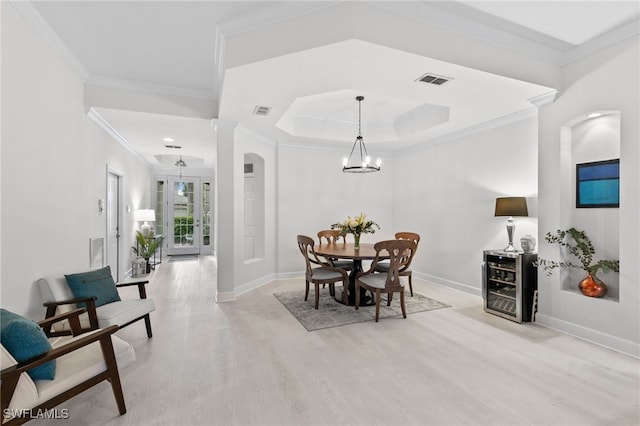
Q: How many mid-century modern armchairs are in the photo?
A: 2